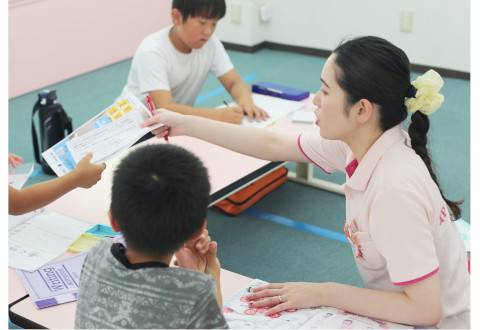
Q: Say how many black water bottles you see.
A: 1